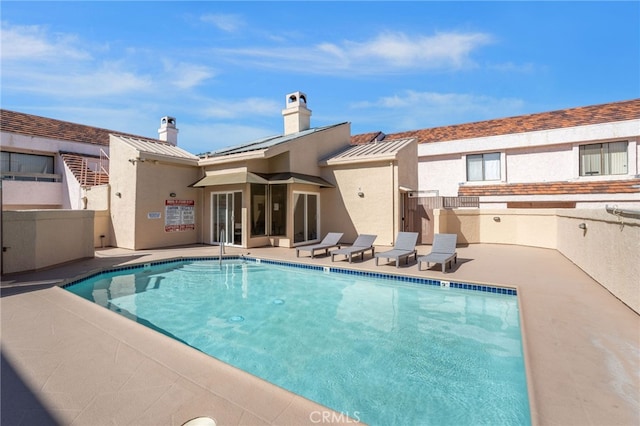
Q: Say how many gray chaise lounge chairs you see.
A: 4